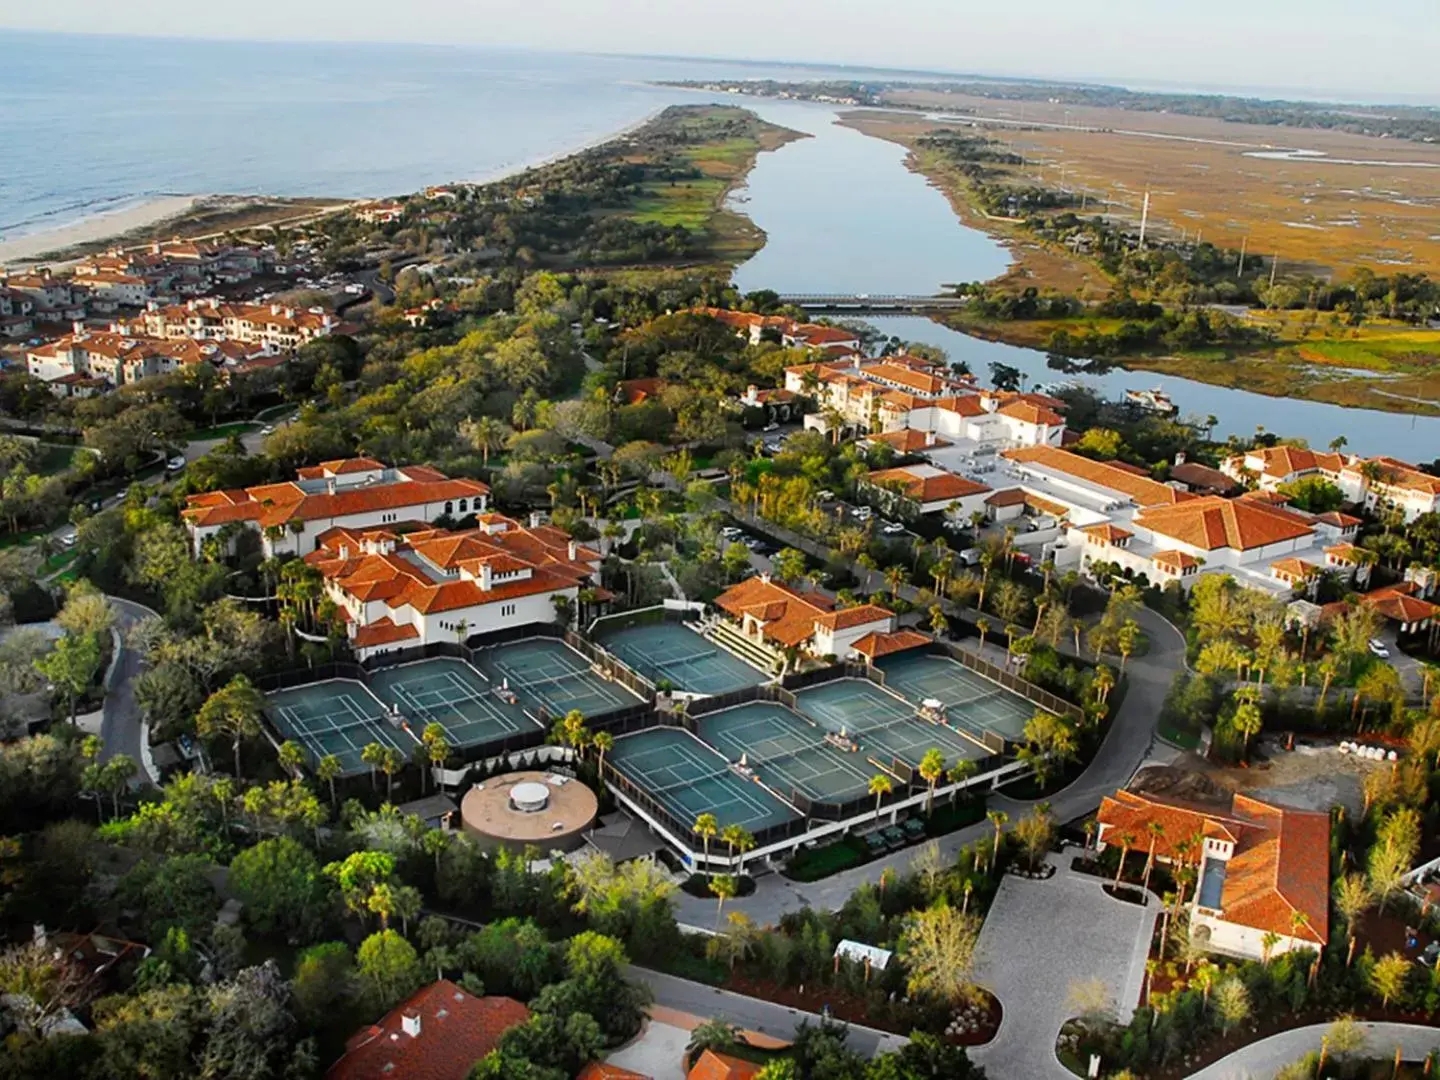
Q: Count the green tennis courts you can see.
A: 8